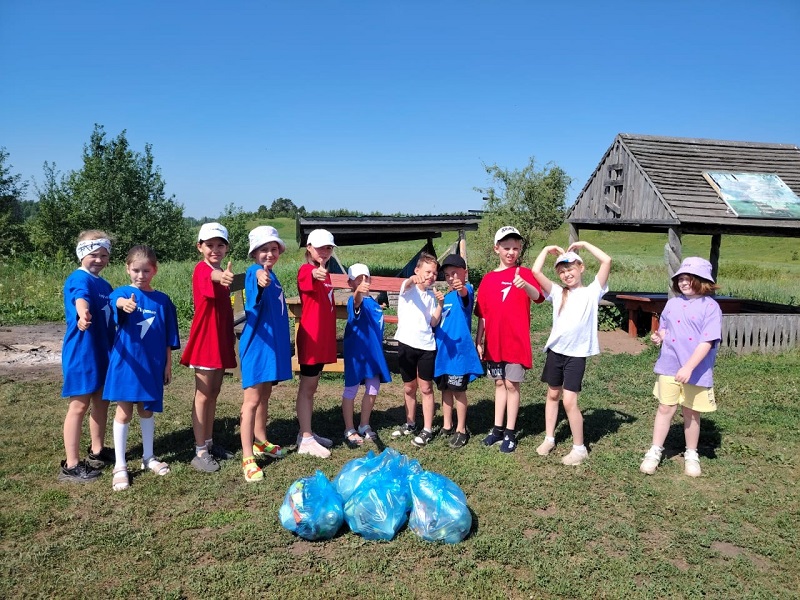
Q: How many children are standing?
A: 11